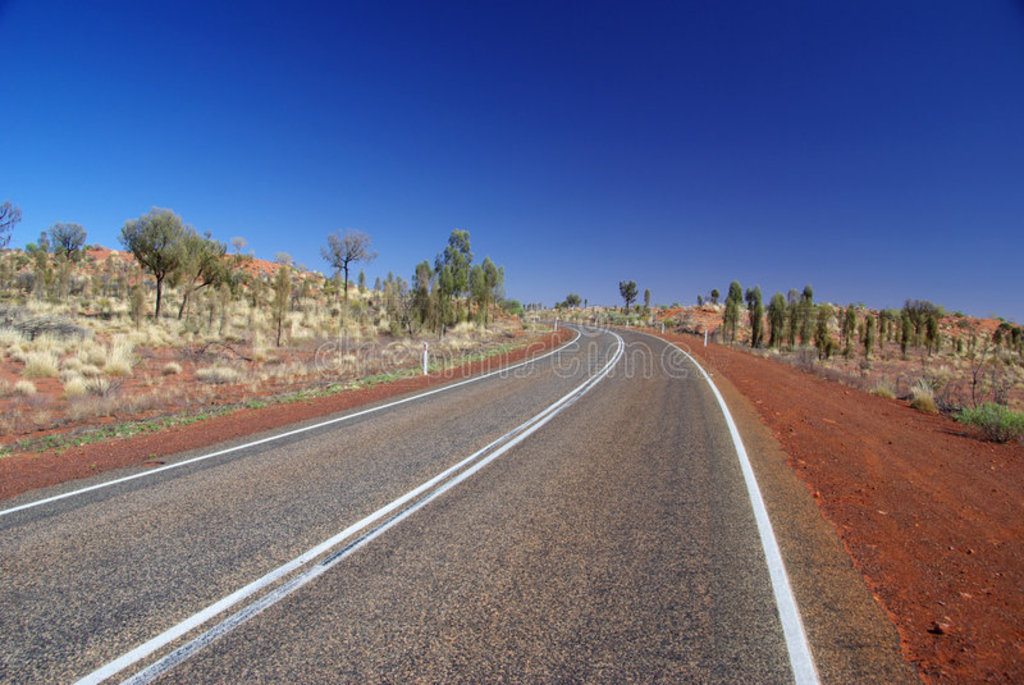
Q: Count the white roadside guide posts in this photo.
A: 5